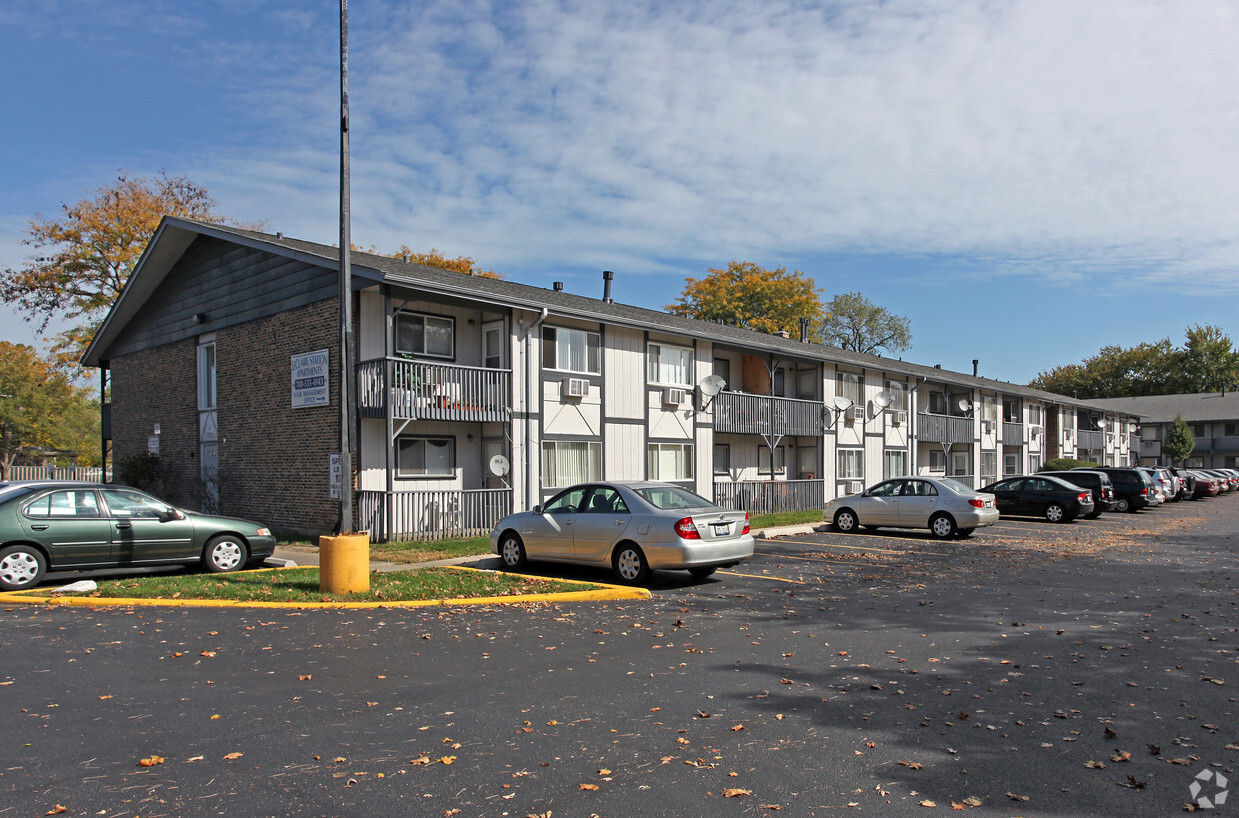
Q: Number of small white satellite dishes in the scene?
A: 7